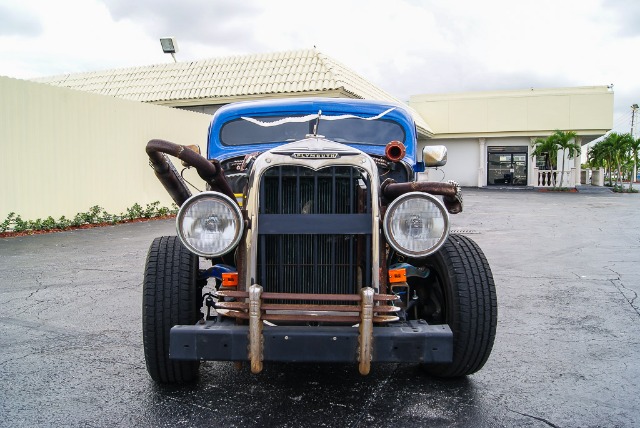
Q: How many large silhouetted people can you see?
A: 0